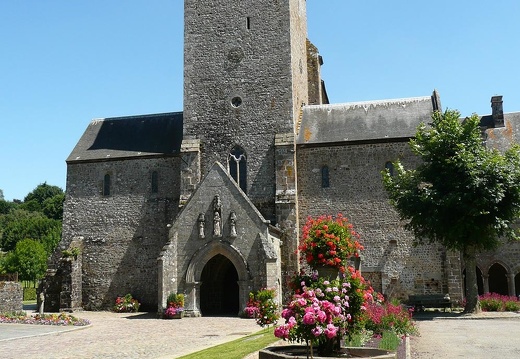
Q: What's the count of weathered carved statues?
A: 3